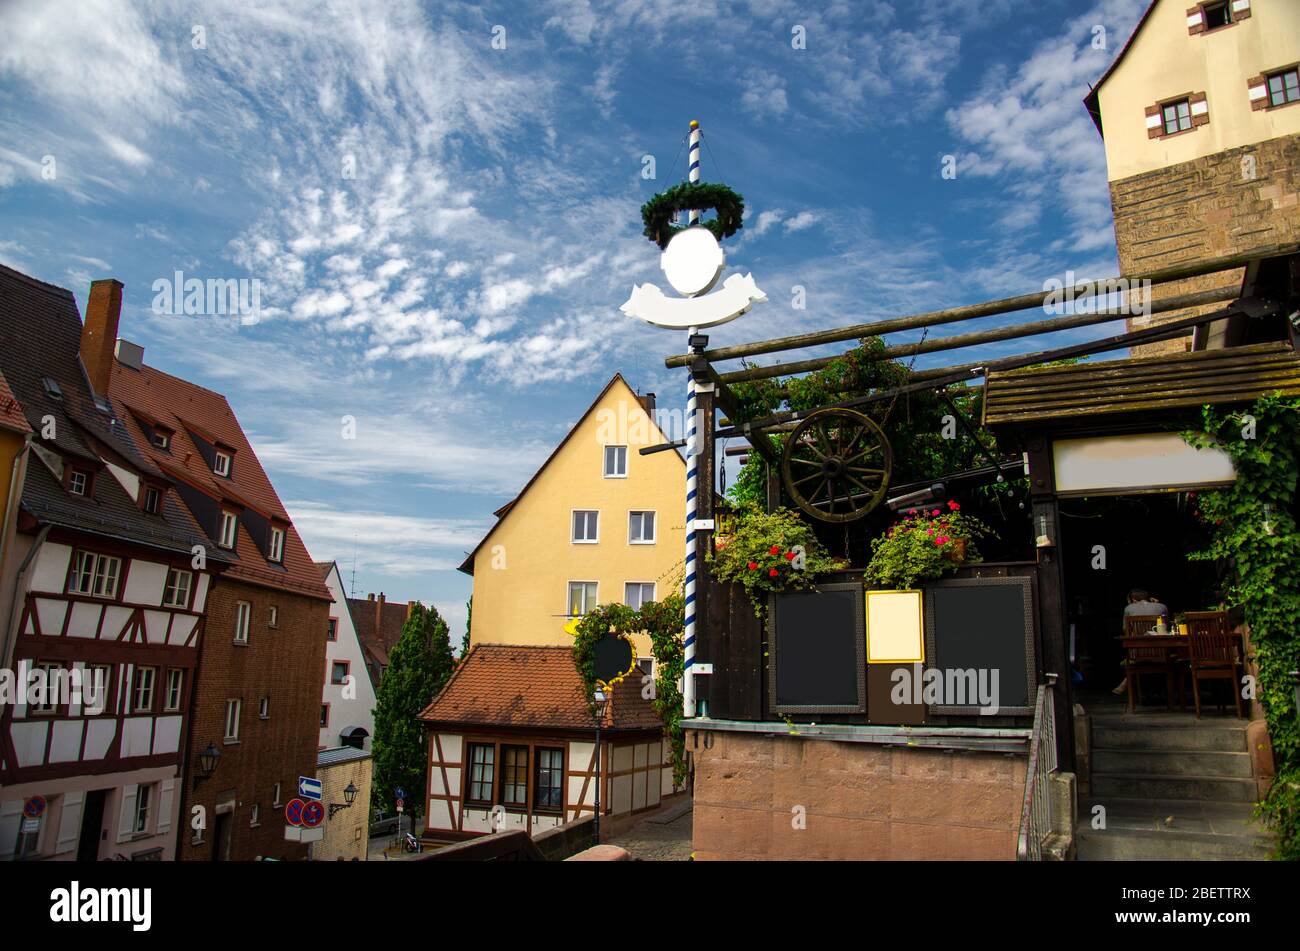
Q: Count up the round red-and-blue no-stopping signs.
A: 3